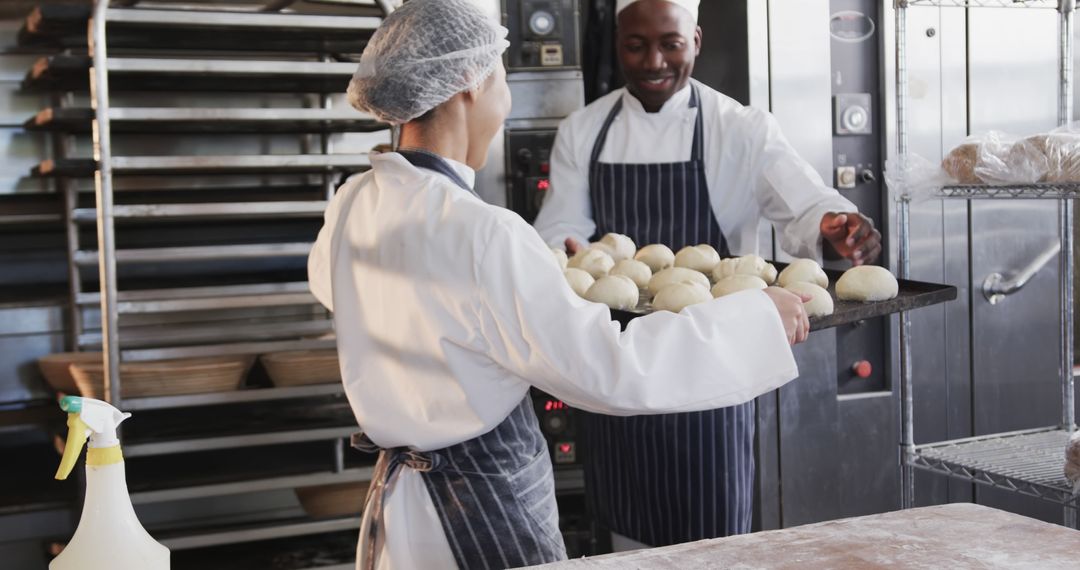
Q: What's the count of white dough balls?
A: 15